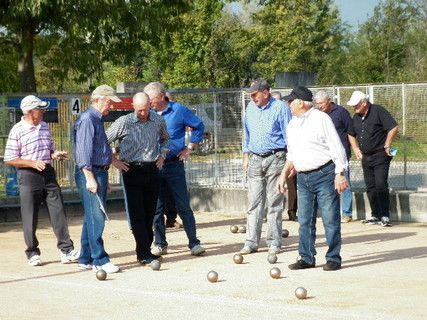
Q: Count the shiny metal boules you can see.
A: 10